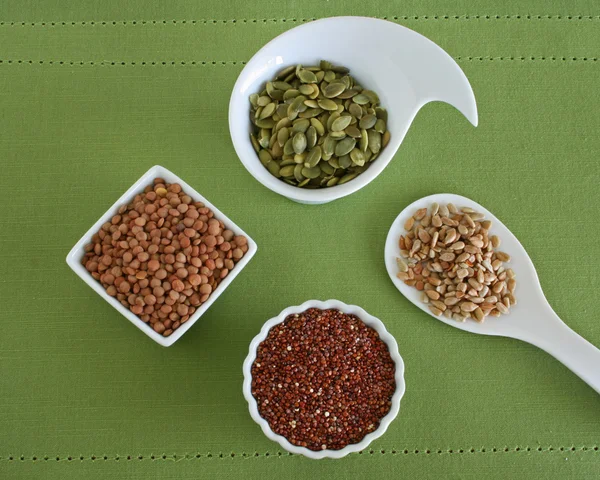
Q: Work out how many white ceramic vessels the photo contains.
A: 4